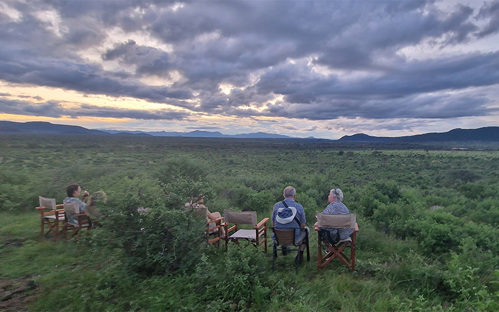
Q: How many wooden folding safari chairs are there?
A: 5